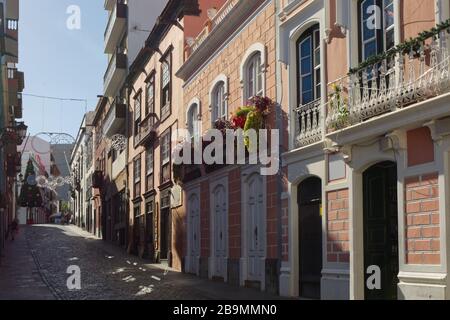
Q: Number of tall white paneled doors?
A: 3